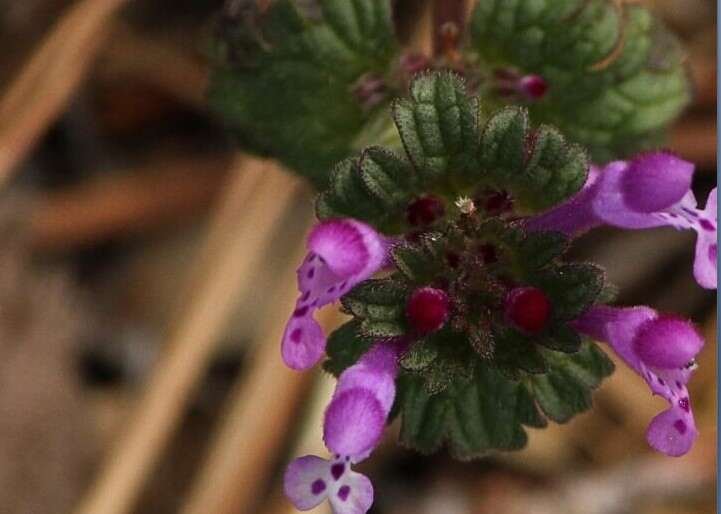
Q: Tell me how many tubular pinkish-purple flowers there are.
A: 4